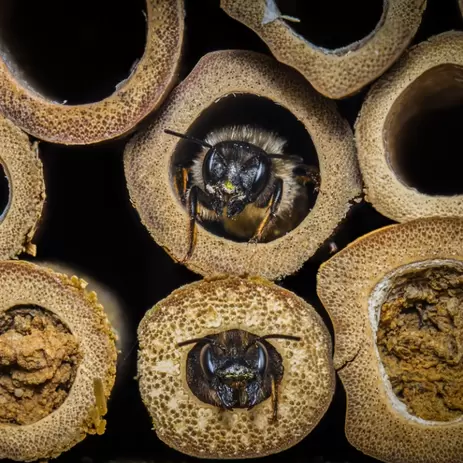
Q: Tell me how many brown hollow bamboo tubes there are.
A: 8